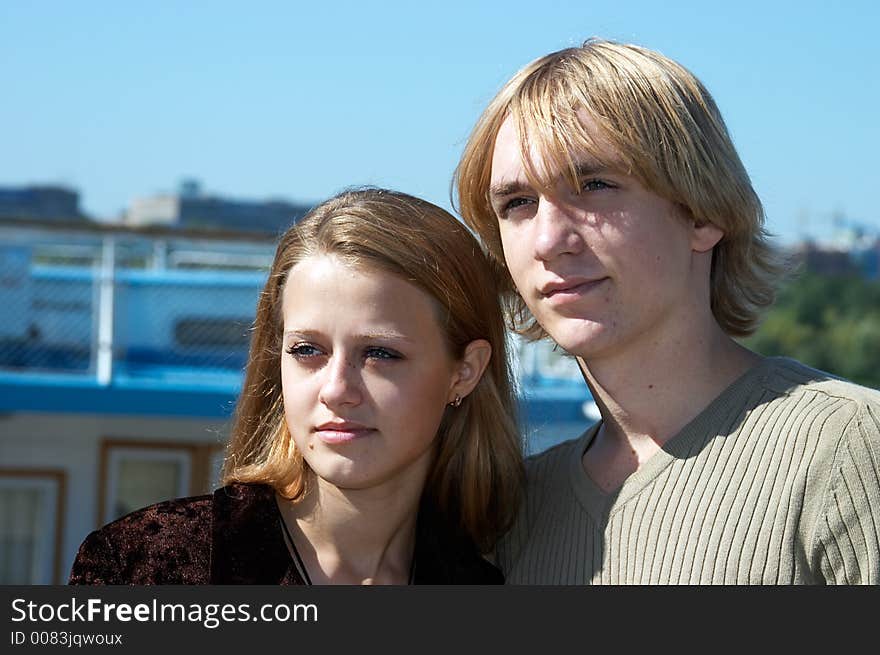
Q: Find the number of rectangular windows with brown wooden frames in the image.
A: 2